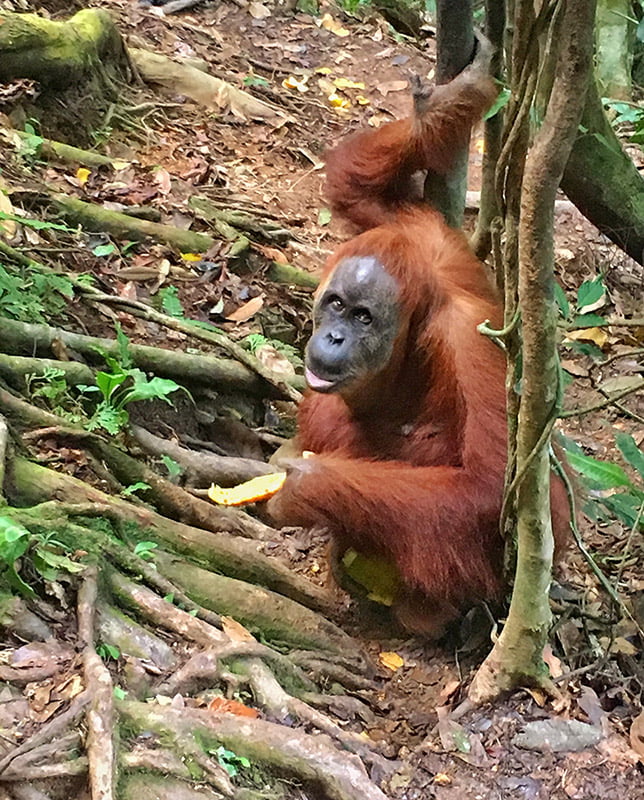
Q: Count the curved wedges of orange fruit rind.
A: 1